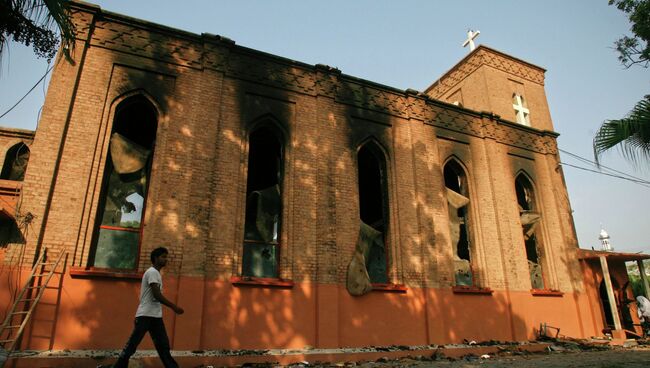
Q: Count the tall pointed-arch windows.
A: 5